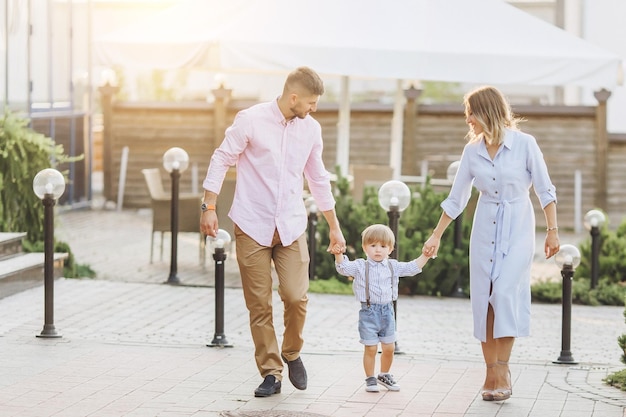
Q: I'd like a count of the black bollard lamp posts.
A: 8